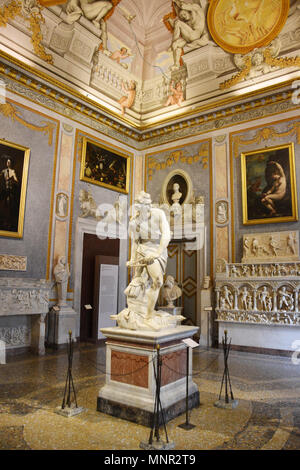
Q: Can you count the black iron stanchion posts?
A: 3